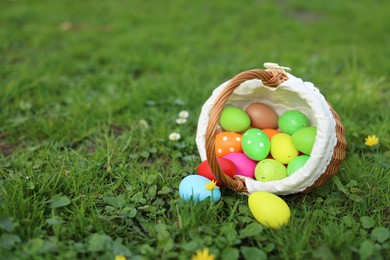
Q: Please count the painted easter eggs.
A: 14